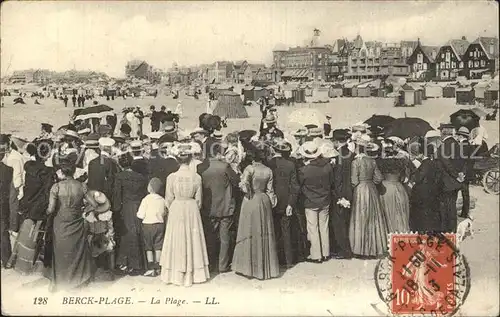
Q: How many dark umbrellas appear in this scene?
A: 4